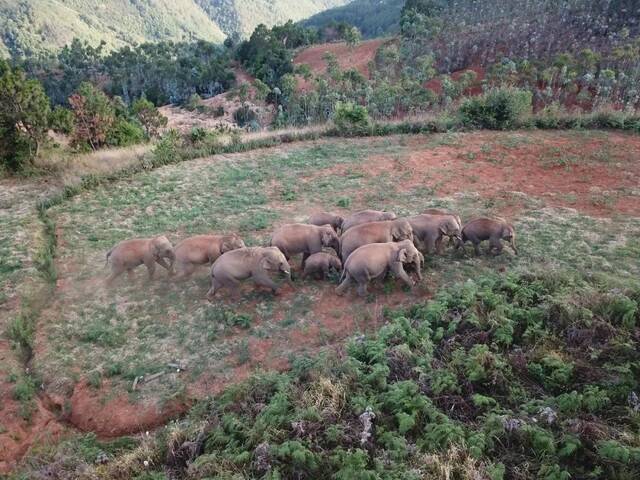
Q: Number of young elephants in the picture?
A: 1